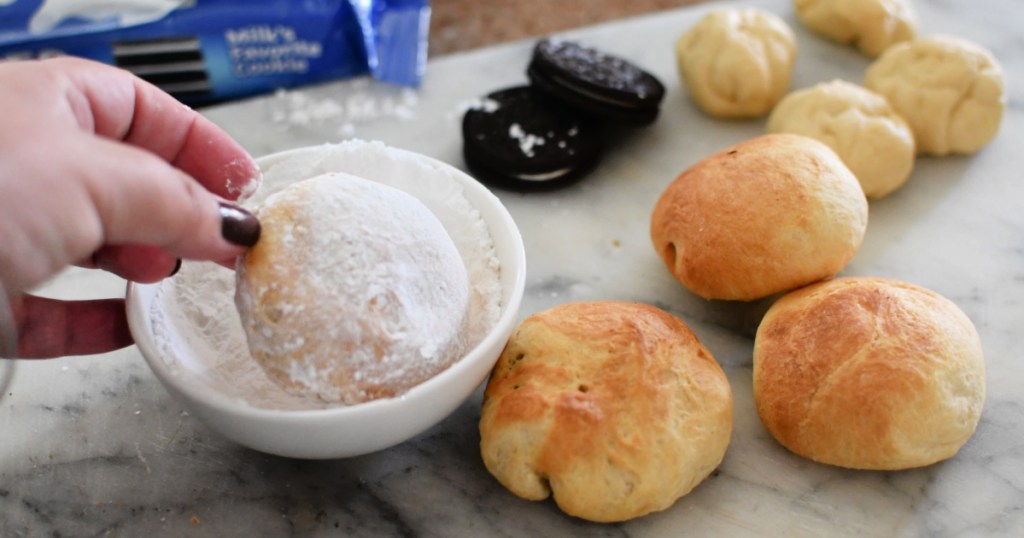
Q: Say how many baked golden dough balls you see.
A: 3